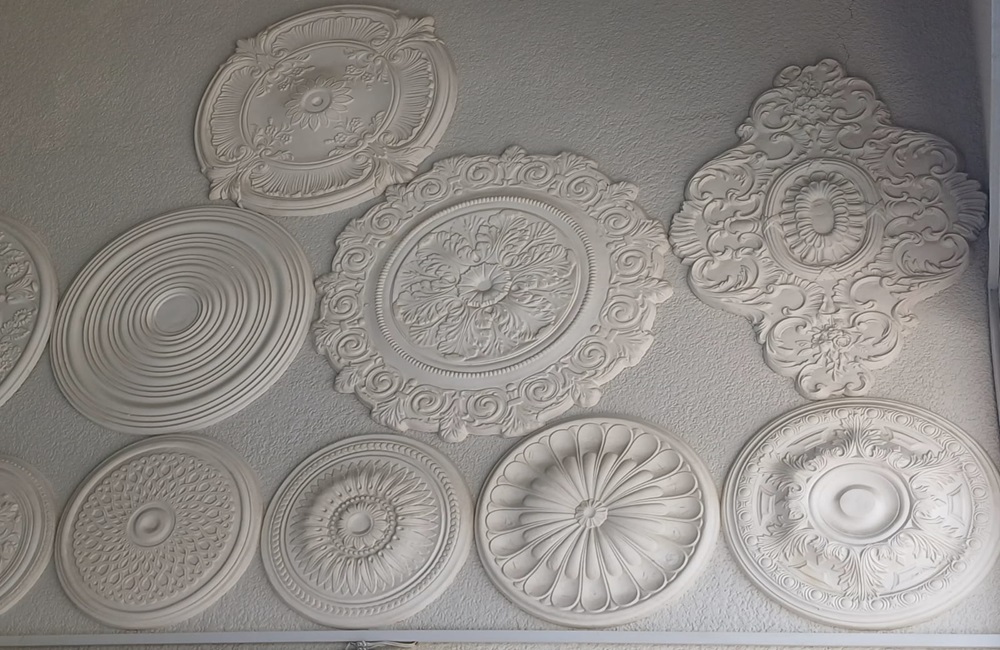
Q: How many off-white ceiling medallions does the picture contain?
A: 10